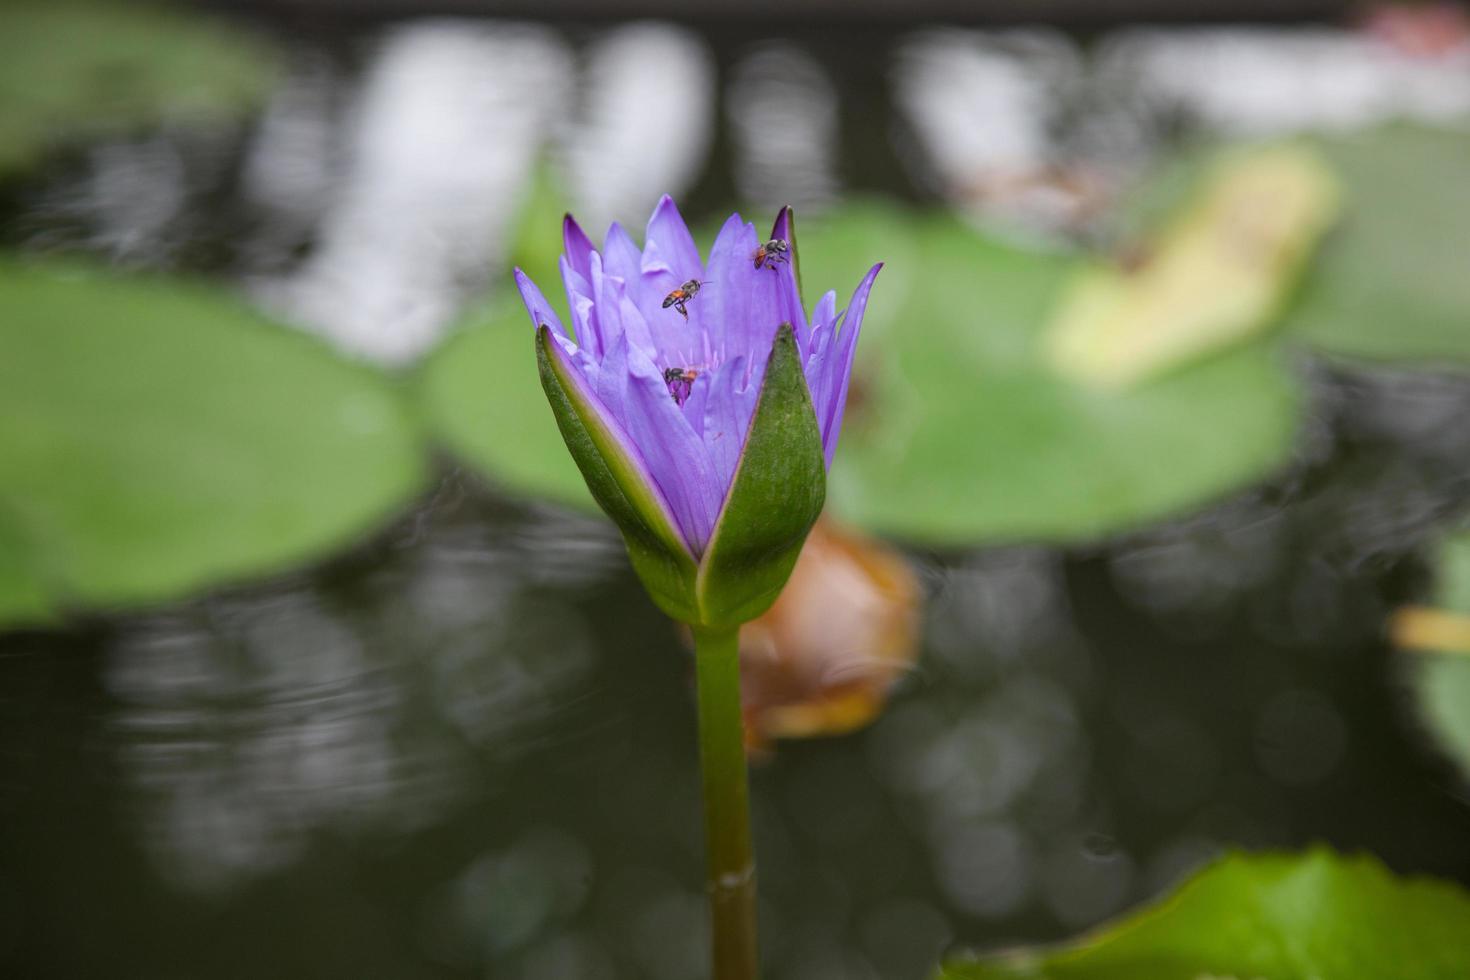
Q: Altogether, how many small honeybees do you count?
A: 3